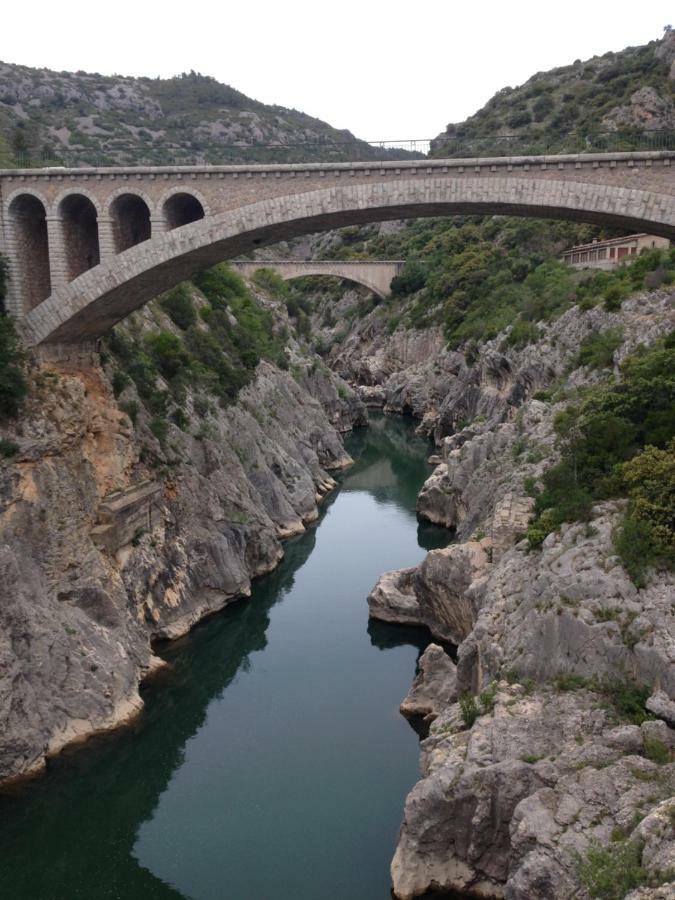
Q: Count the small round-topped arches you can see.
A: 4